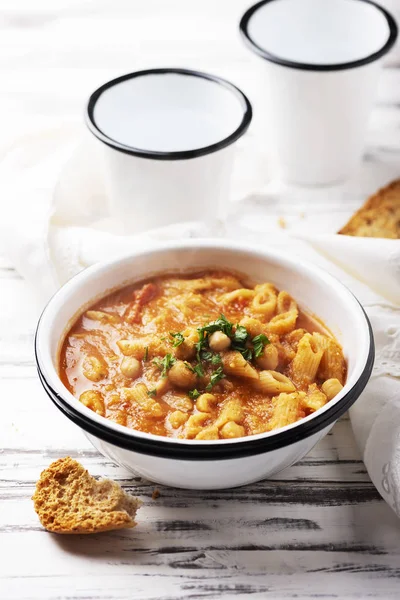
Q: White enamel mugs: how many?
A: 2